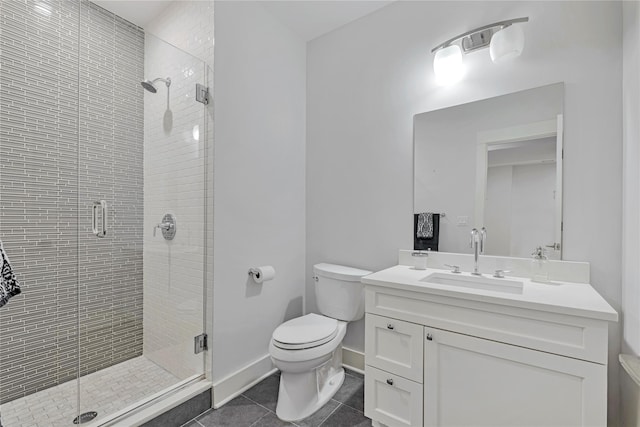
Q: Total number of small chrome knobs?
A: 3